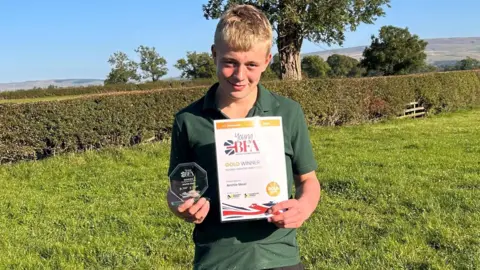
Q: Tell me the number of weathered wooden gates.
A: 1